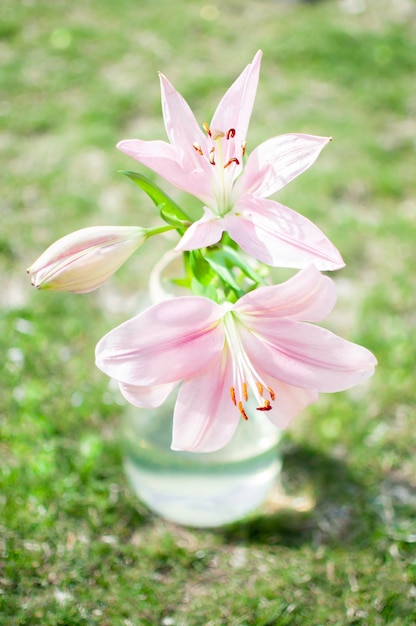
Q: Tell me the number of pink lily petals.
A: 12